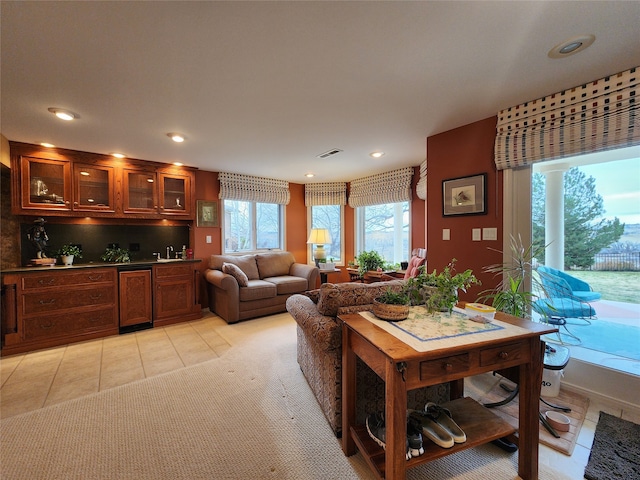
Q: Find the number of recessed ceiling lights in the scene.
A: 8